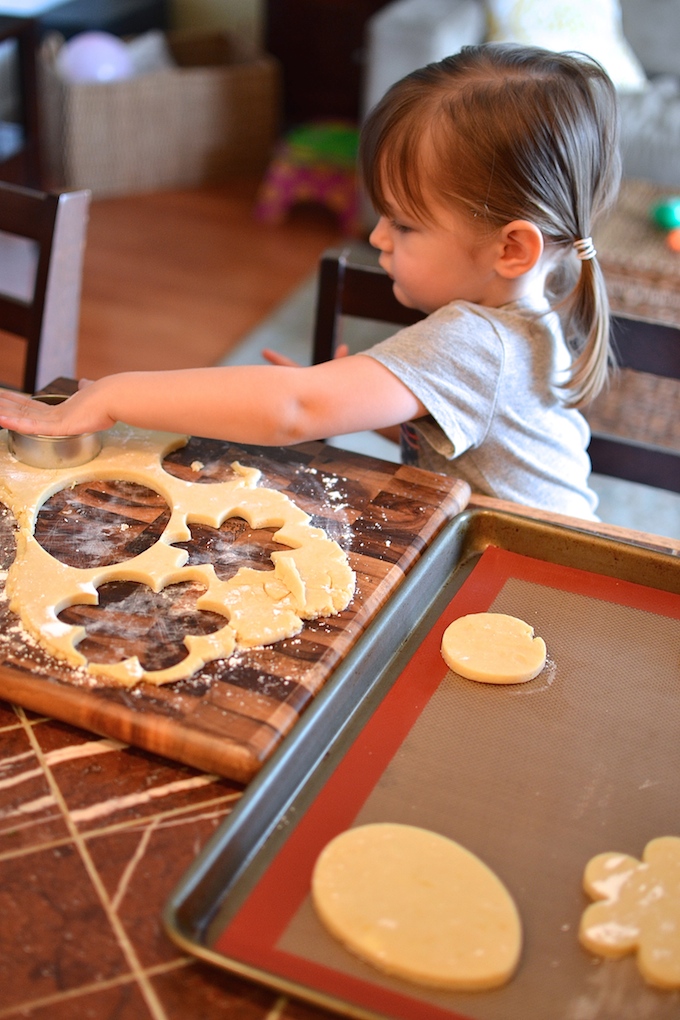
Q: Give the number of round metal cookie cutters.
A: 1